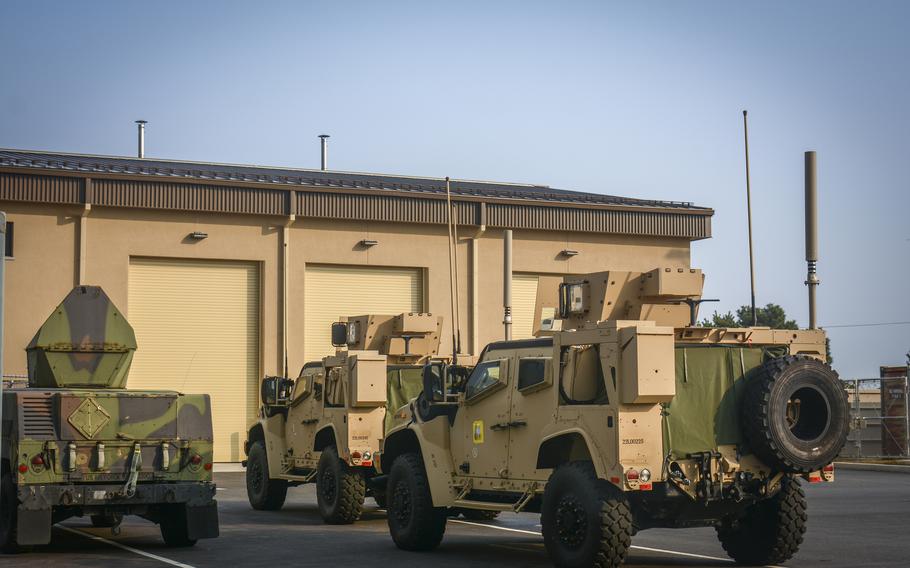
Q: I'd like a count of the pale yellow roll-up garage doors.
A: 3